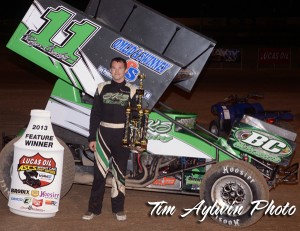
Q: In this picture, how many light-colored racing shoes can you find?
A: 2